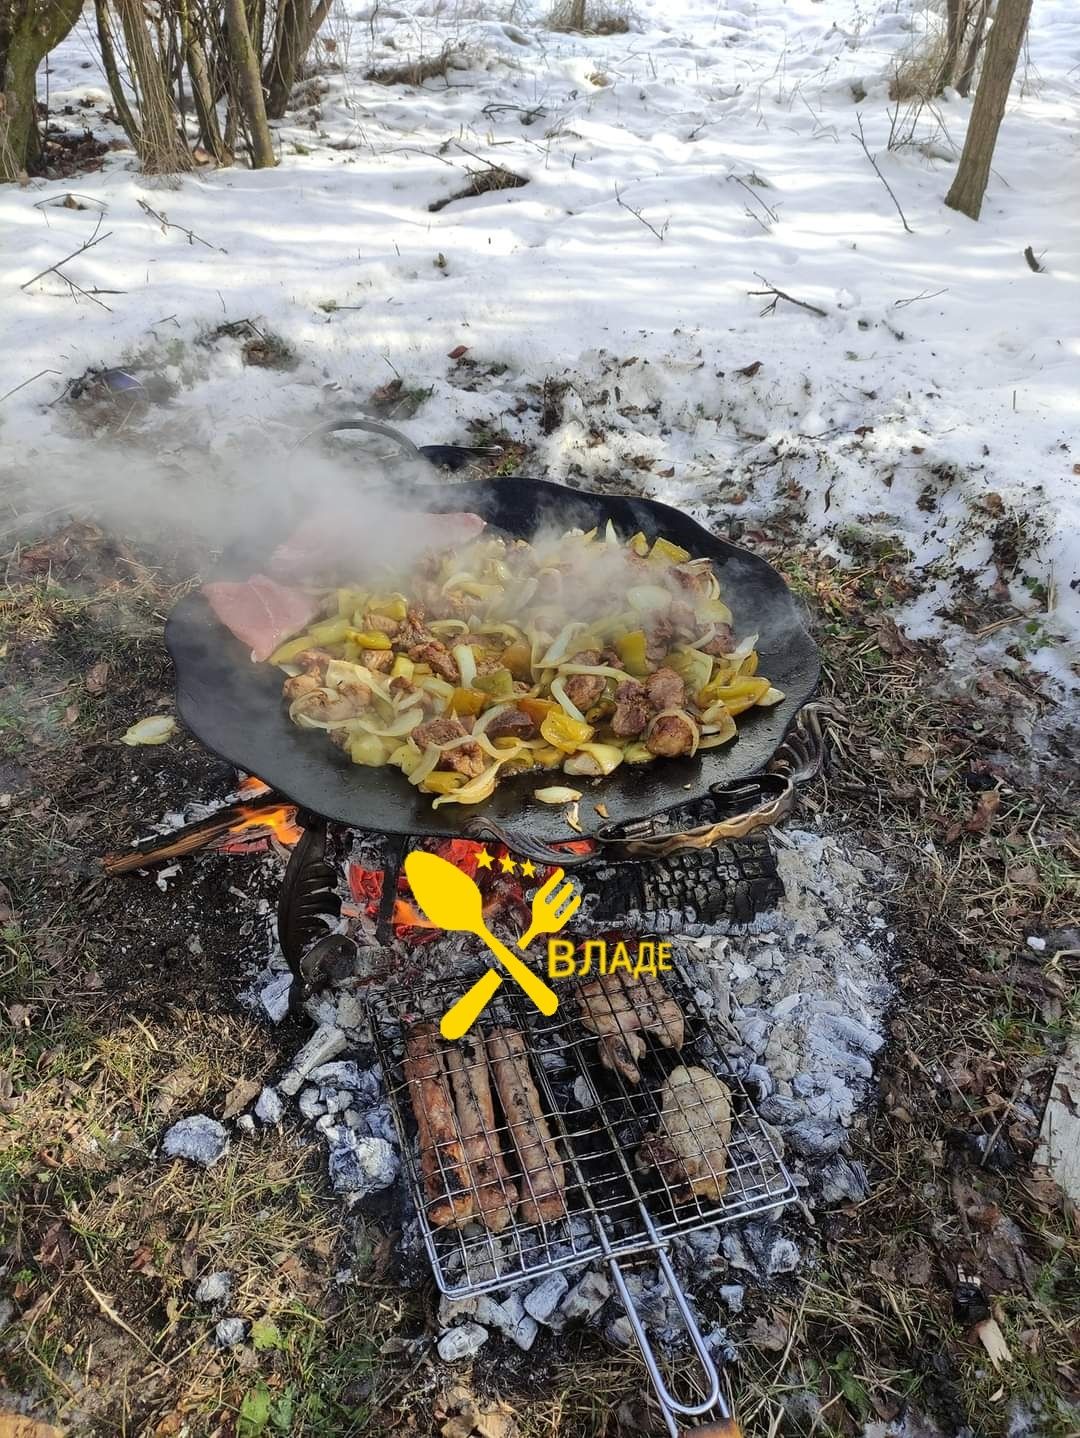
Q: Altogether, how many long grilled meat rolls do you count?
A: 3